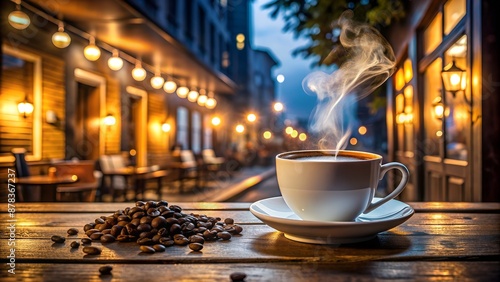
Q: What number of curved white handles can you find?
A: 1